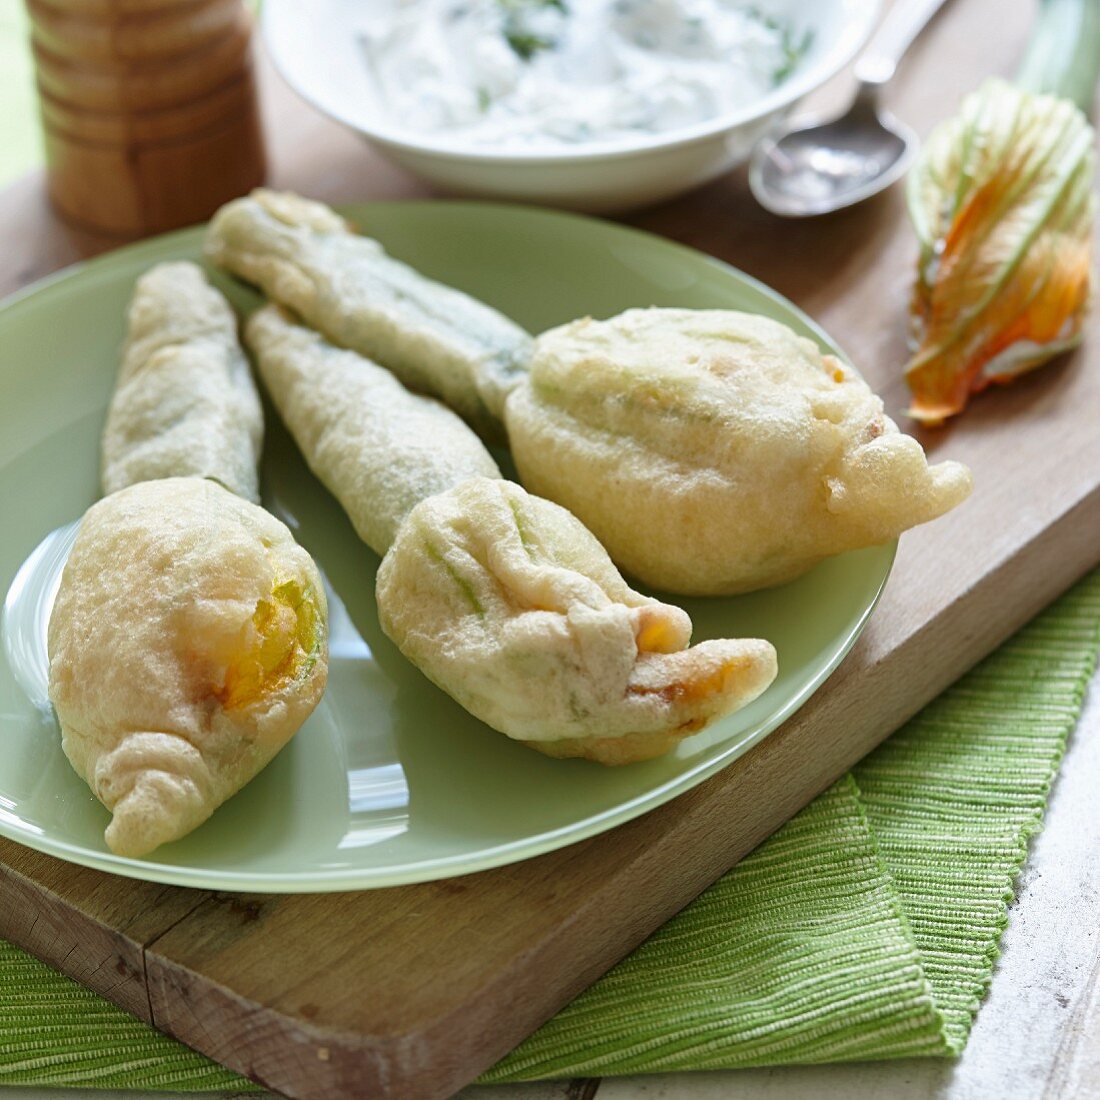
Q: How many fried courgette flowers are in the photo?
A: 3